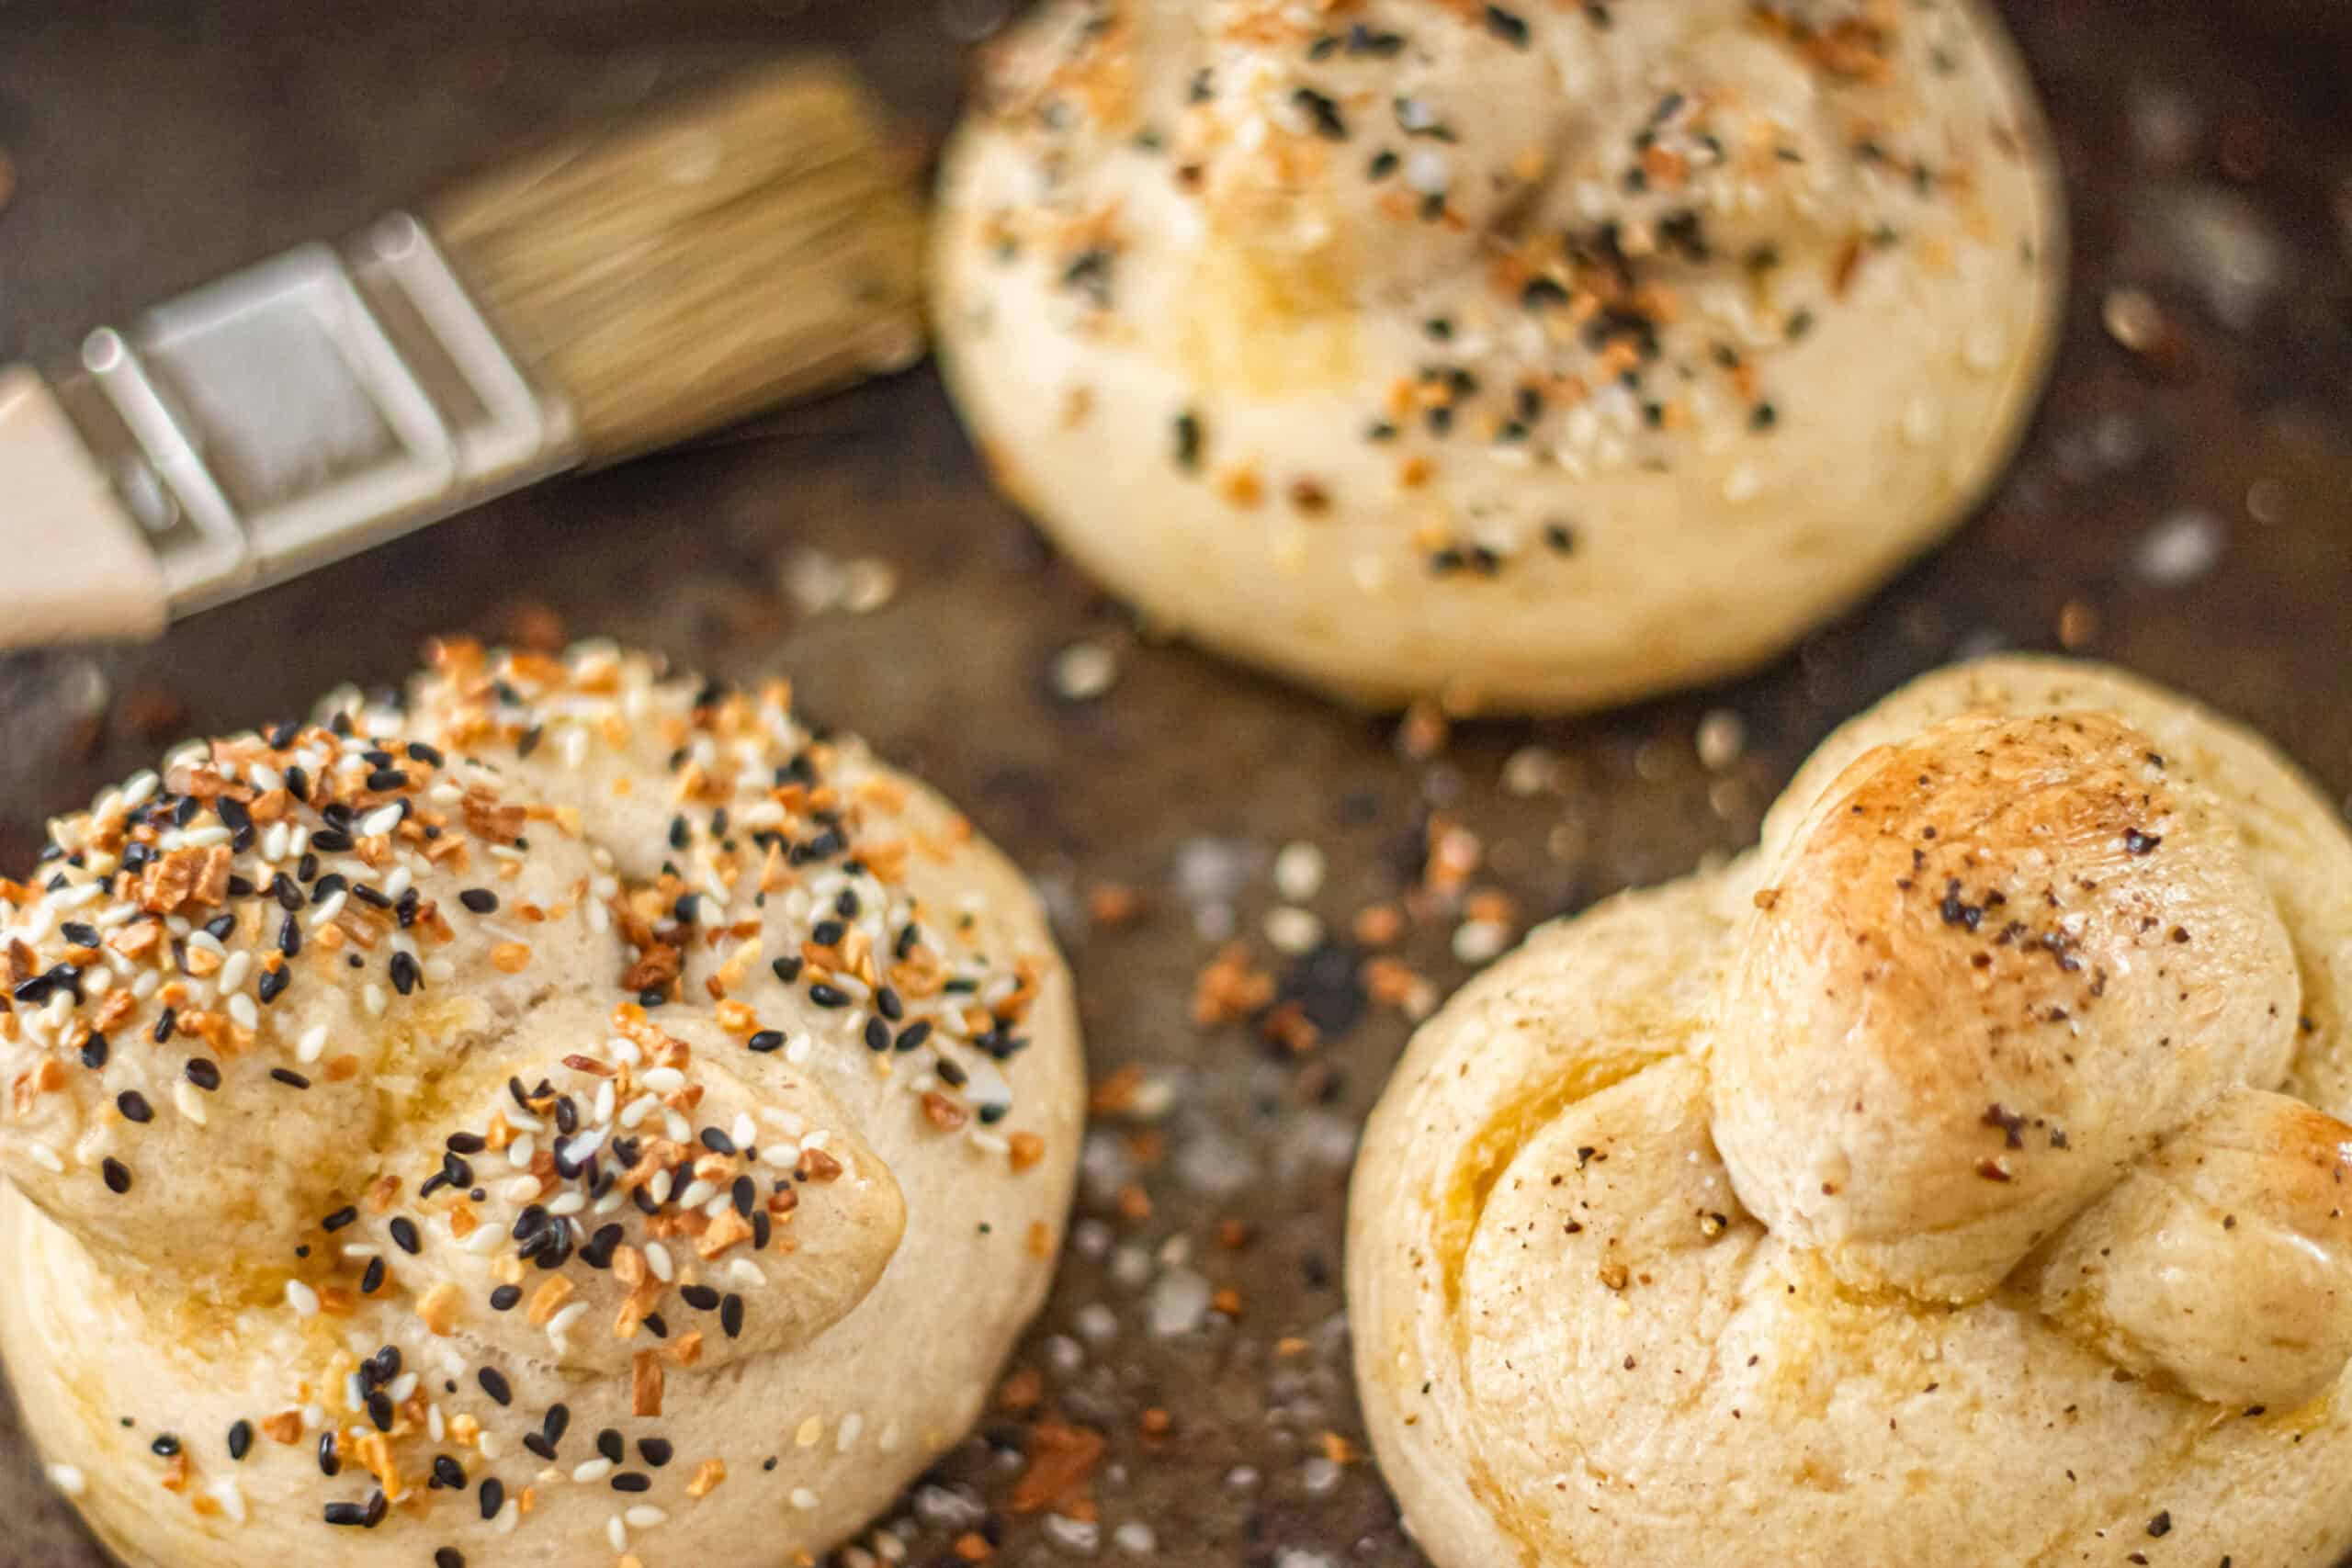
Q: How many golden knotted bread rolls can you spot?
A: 3